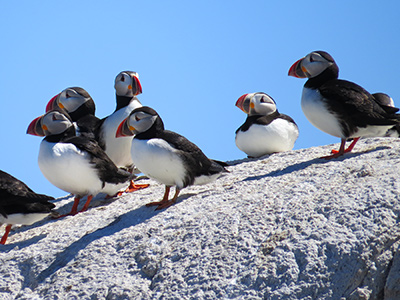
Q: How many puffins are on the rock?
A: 8